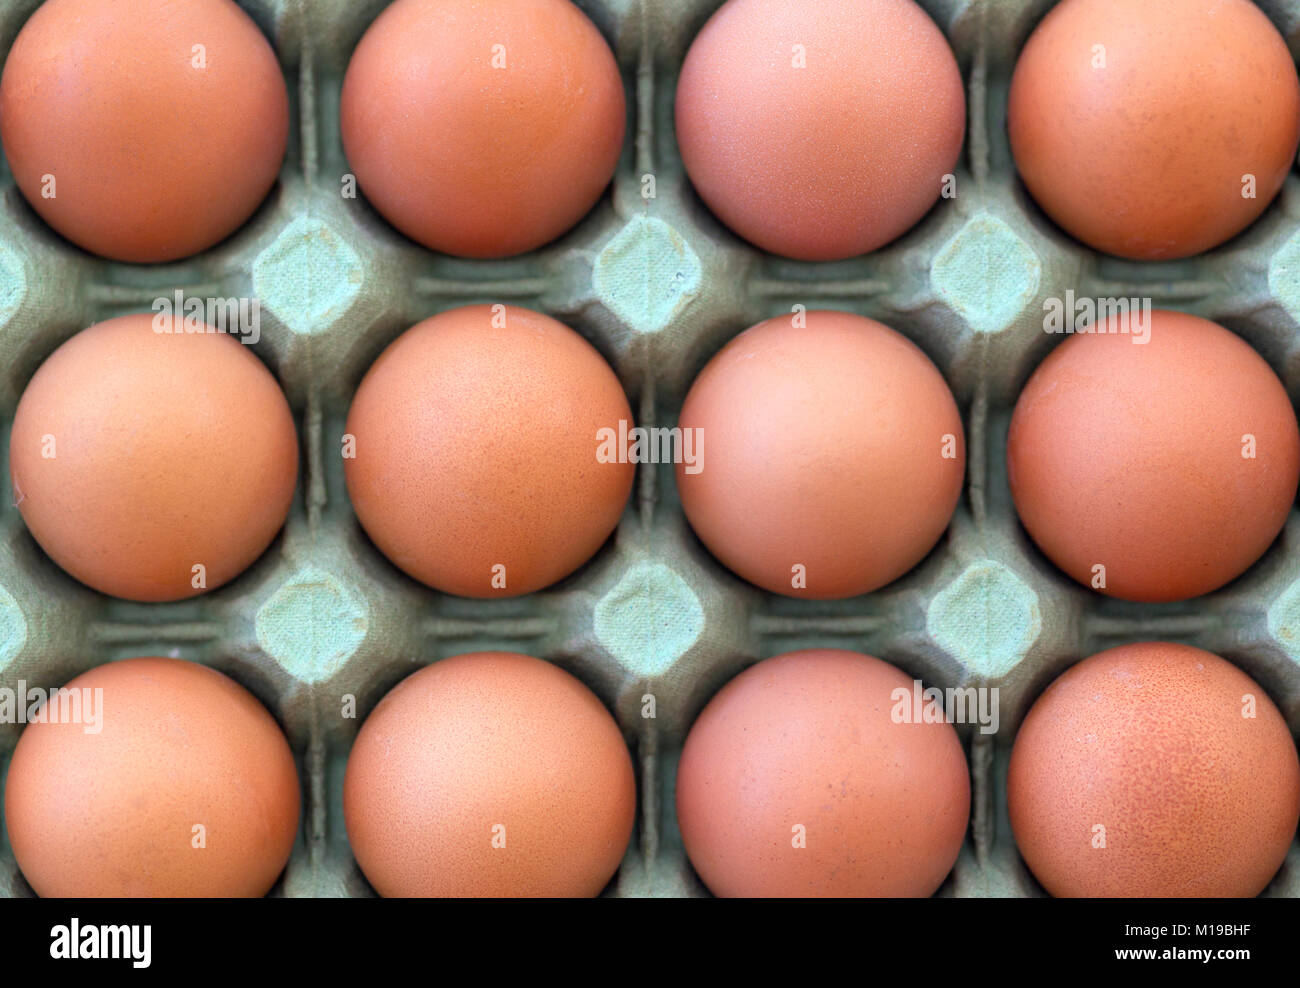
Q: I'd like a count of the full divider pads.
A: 6